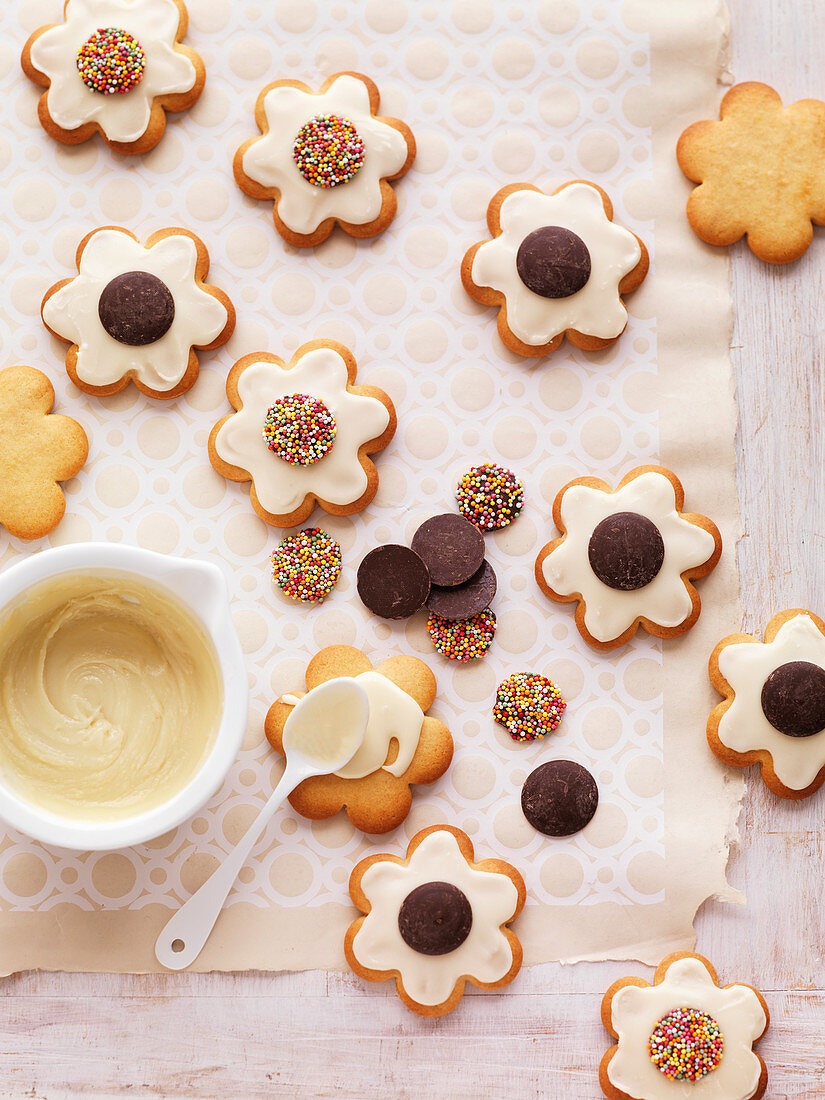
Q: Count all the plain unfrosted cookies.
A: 2